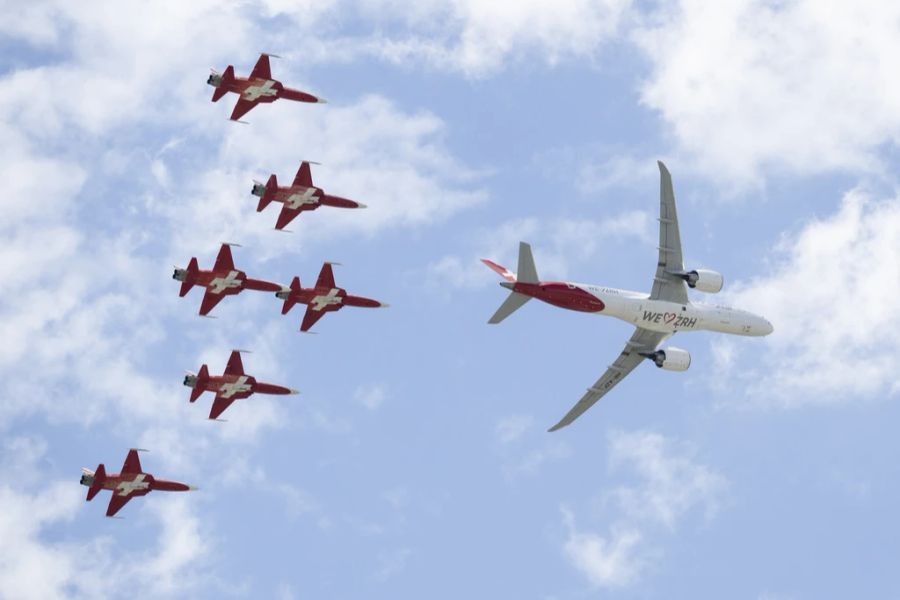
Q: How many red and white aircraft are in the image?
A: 7